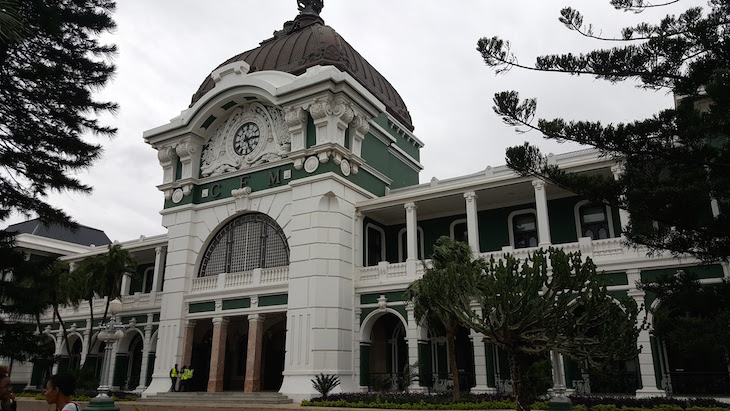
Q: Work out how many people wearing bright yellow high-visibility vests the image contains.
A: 3